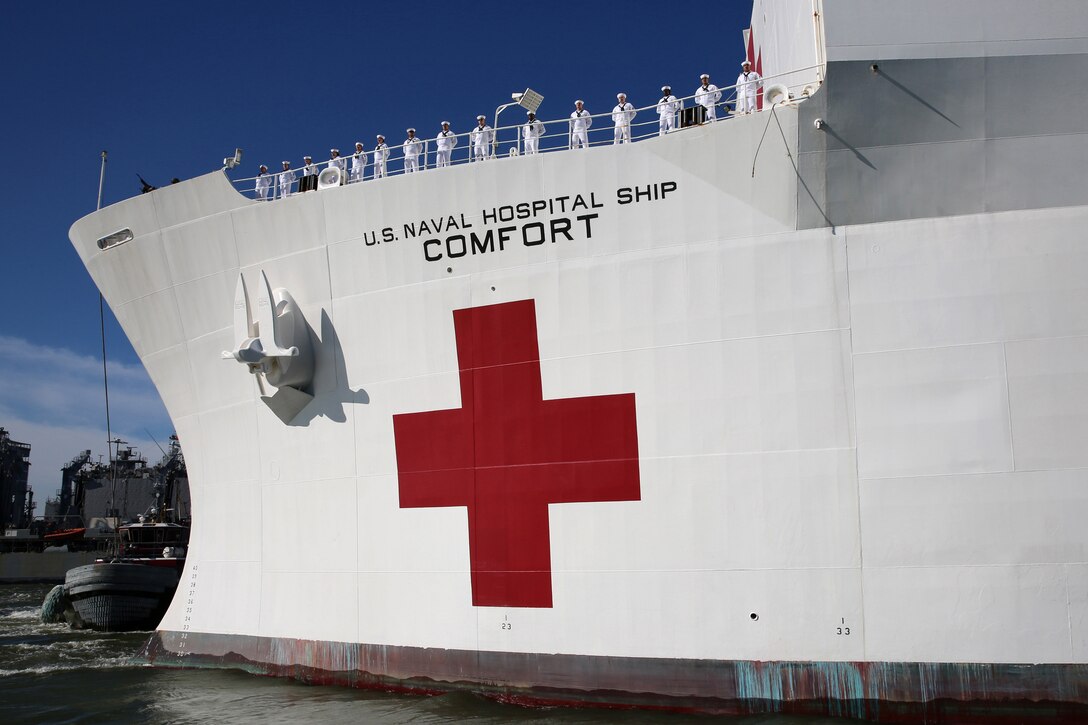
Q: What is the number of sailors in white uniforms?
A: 15